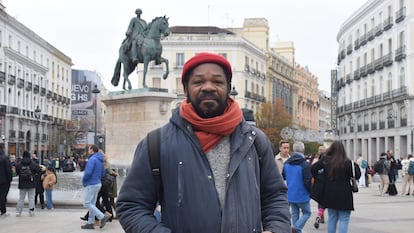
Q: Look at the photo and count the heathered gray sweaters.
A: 1